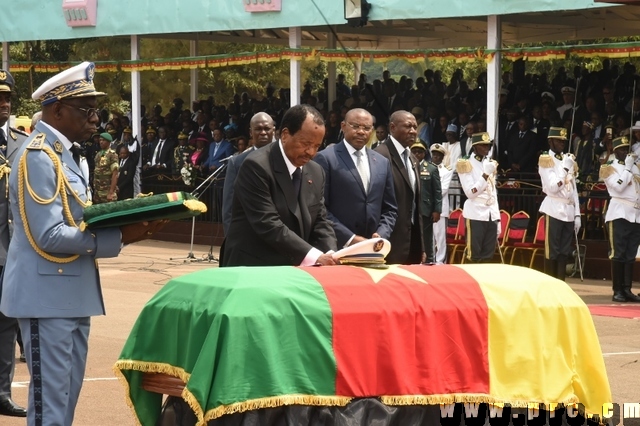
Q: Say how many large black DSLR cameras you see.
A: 0